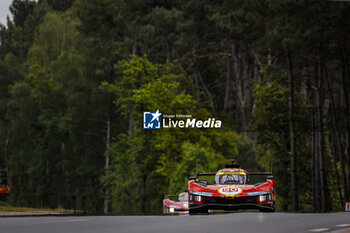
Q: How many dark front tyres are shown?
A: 2